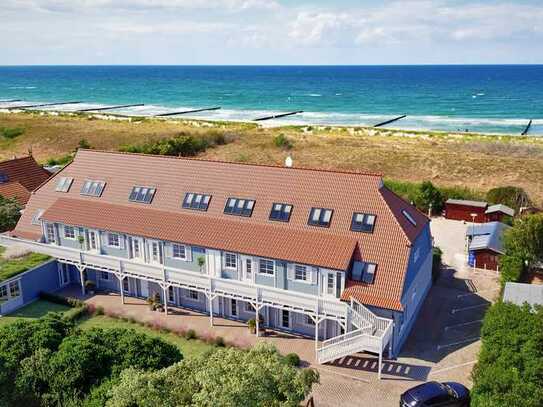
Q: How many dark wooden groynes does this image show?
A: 7